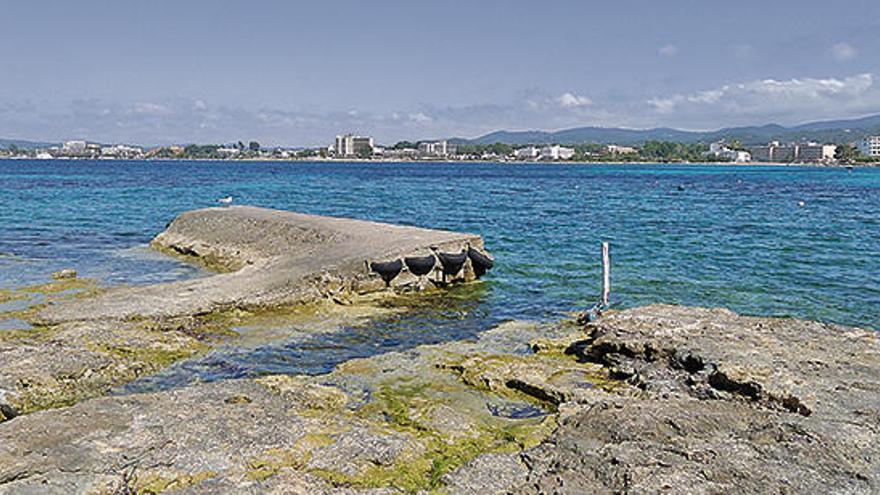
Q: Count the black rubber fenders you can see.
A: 4